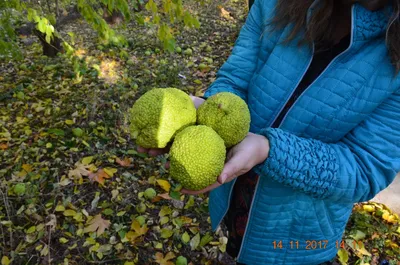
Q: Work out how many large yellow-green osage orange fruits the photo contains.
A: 3